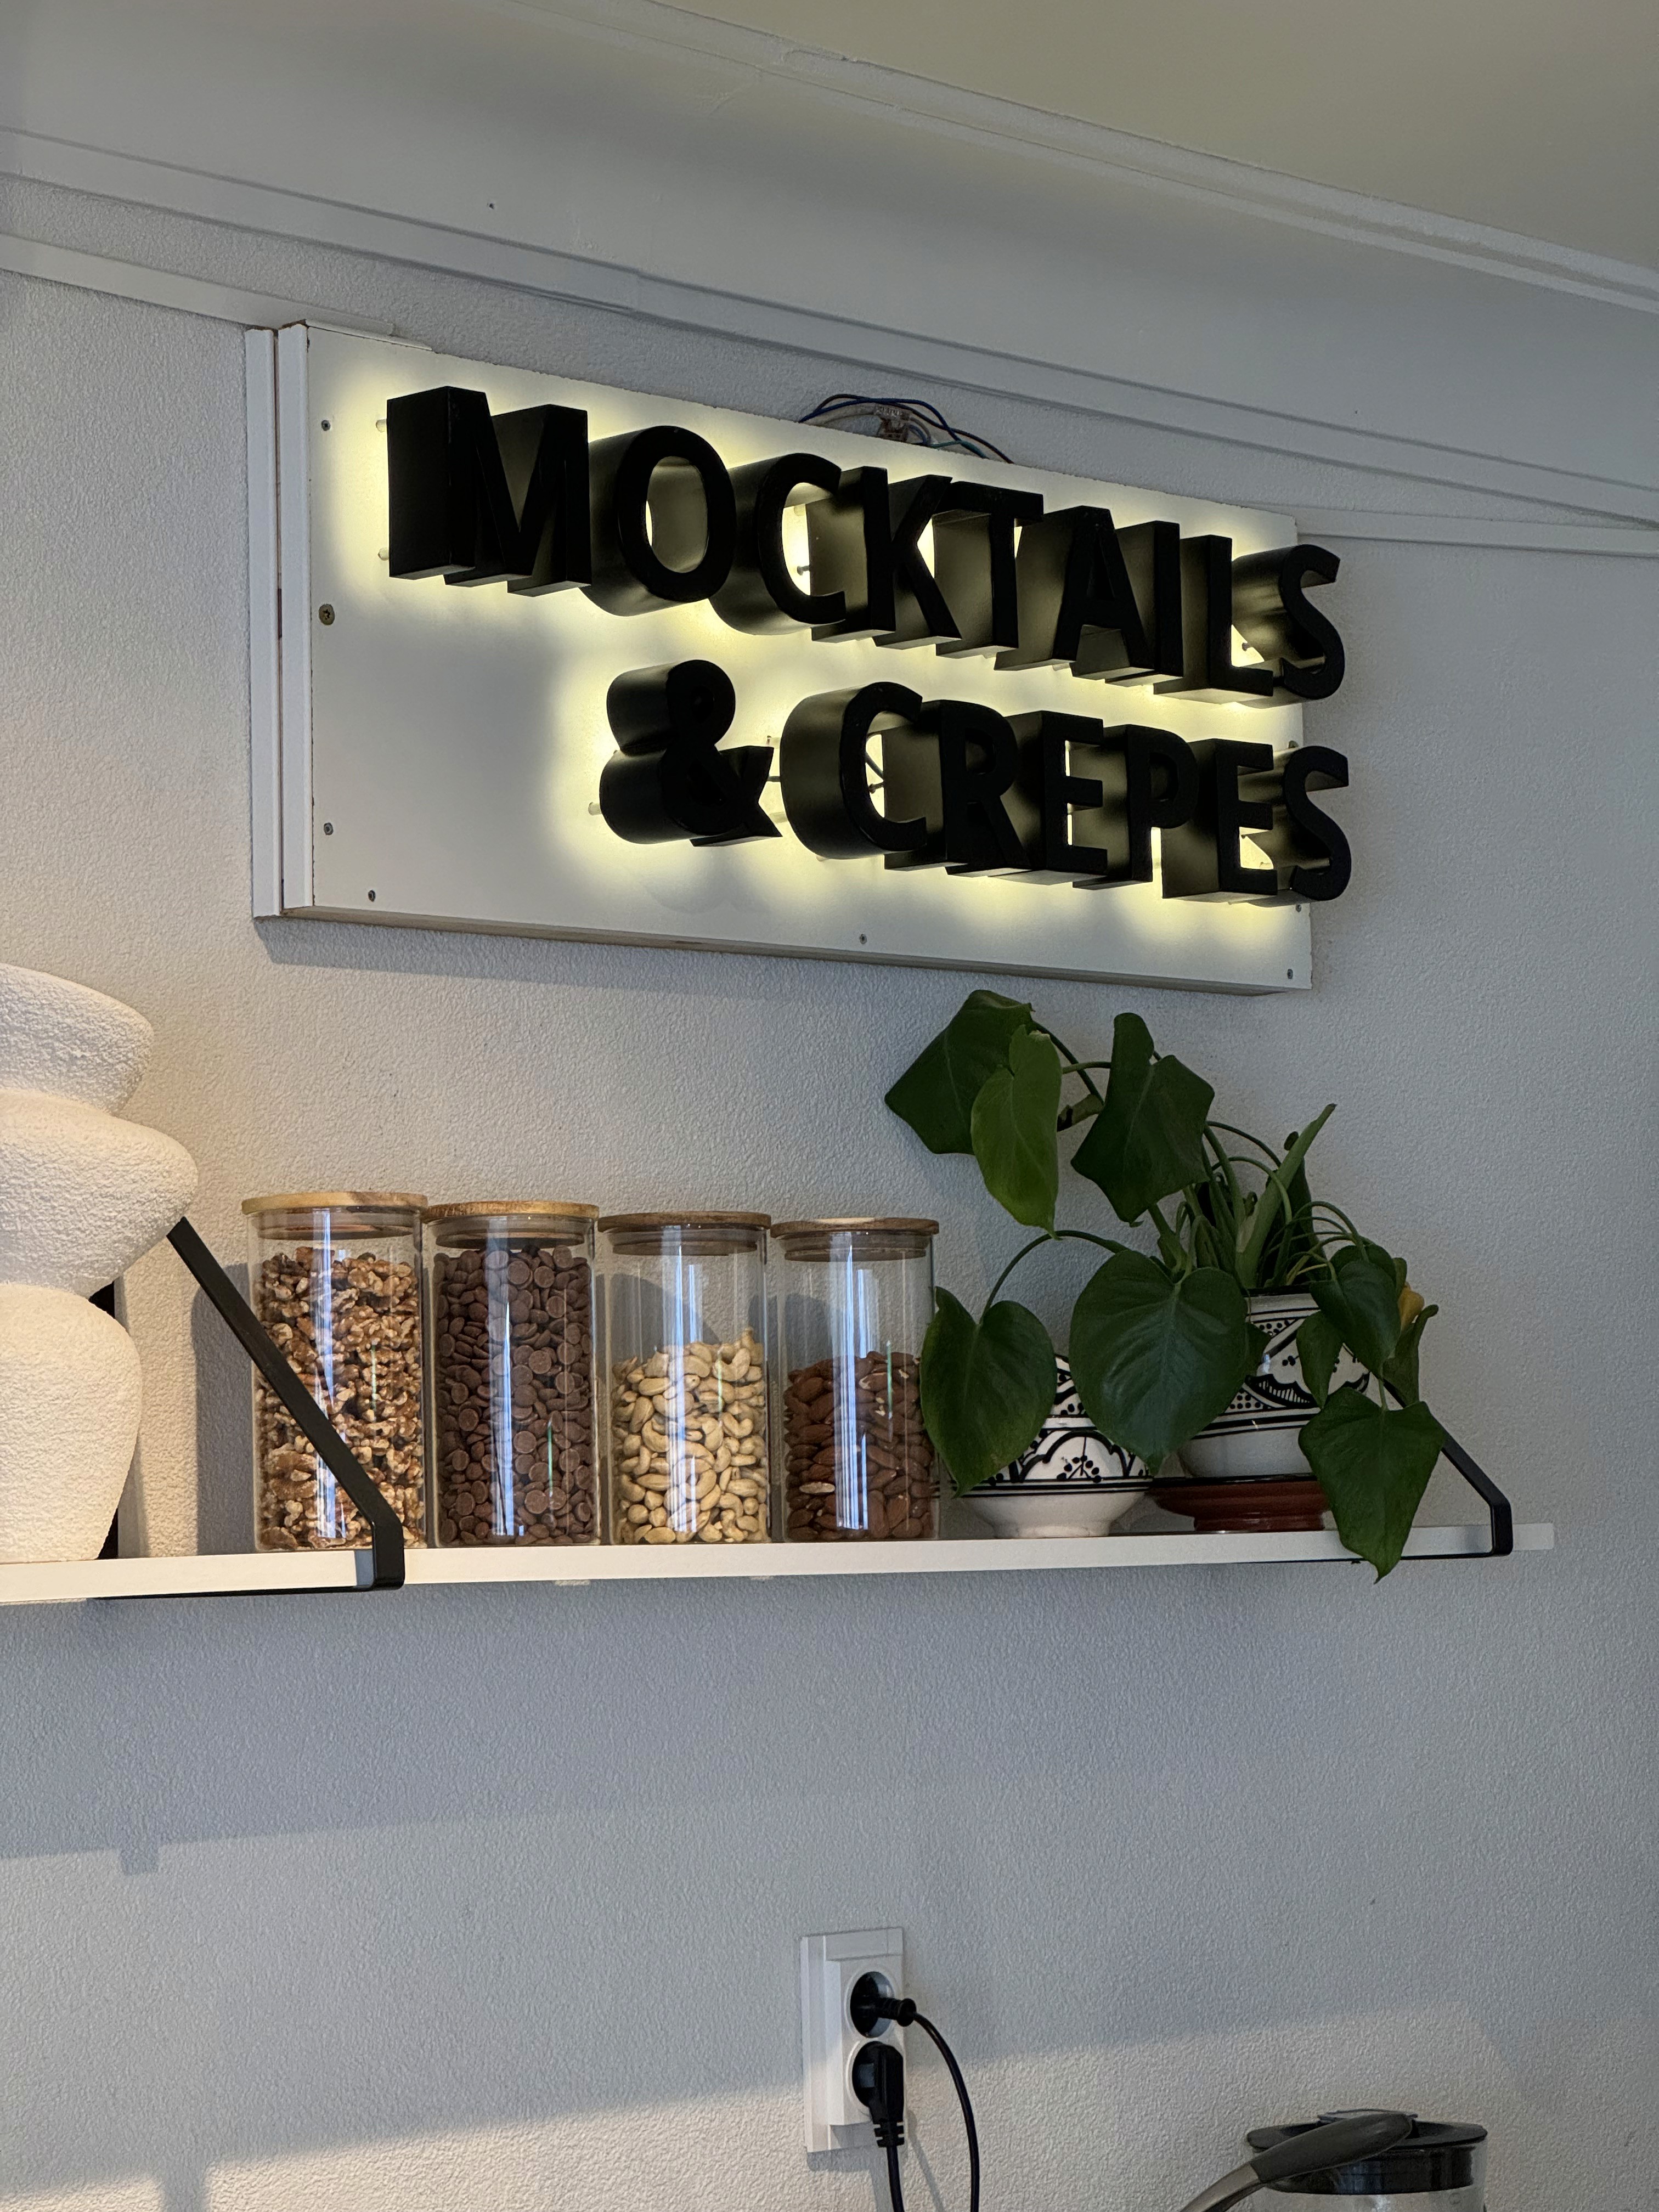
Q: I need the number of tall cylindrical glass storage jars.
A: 4